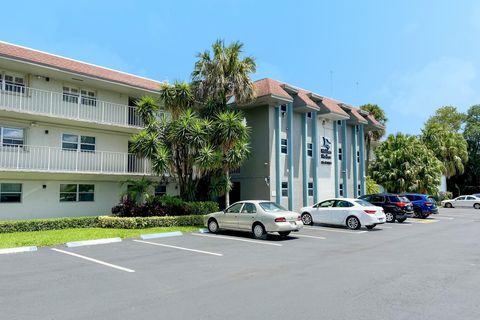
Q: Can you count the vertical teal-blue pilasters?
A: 8